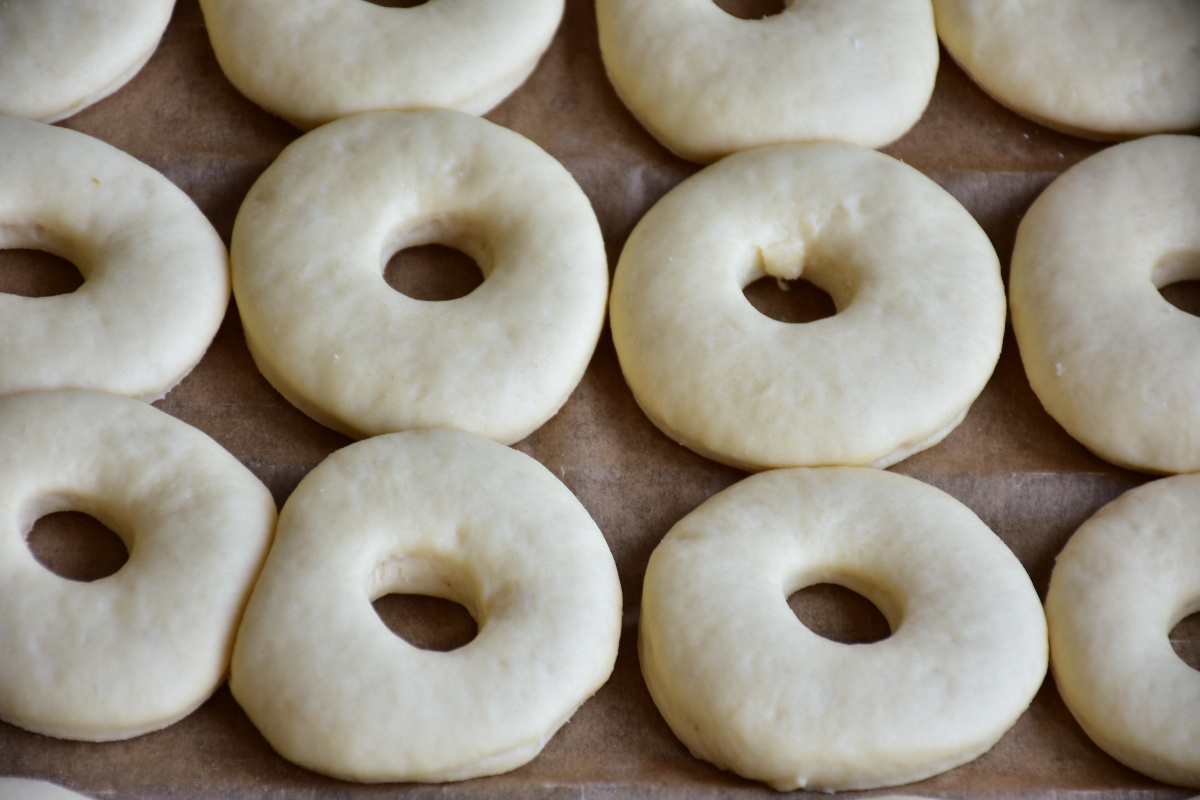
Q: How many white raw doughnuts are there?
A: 12